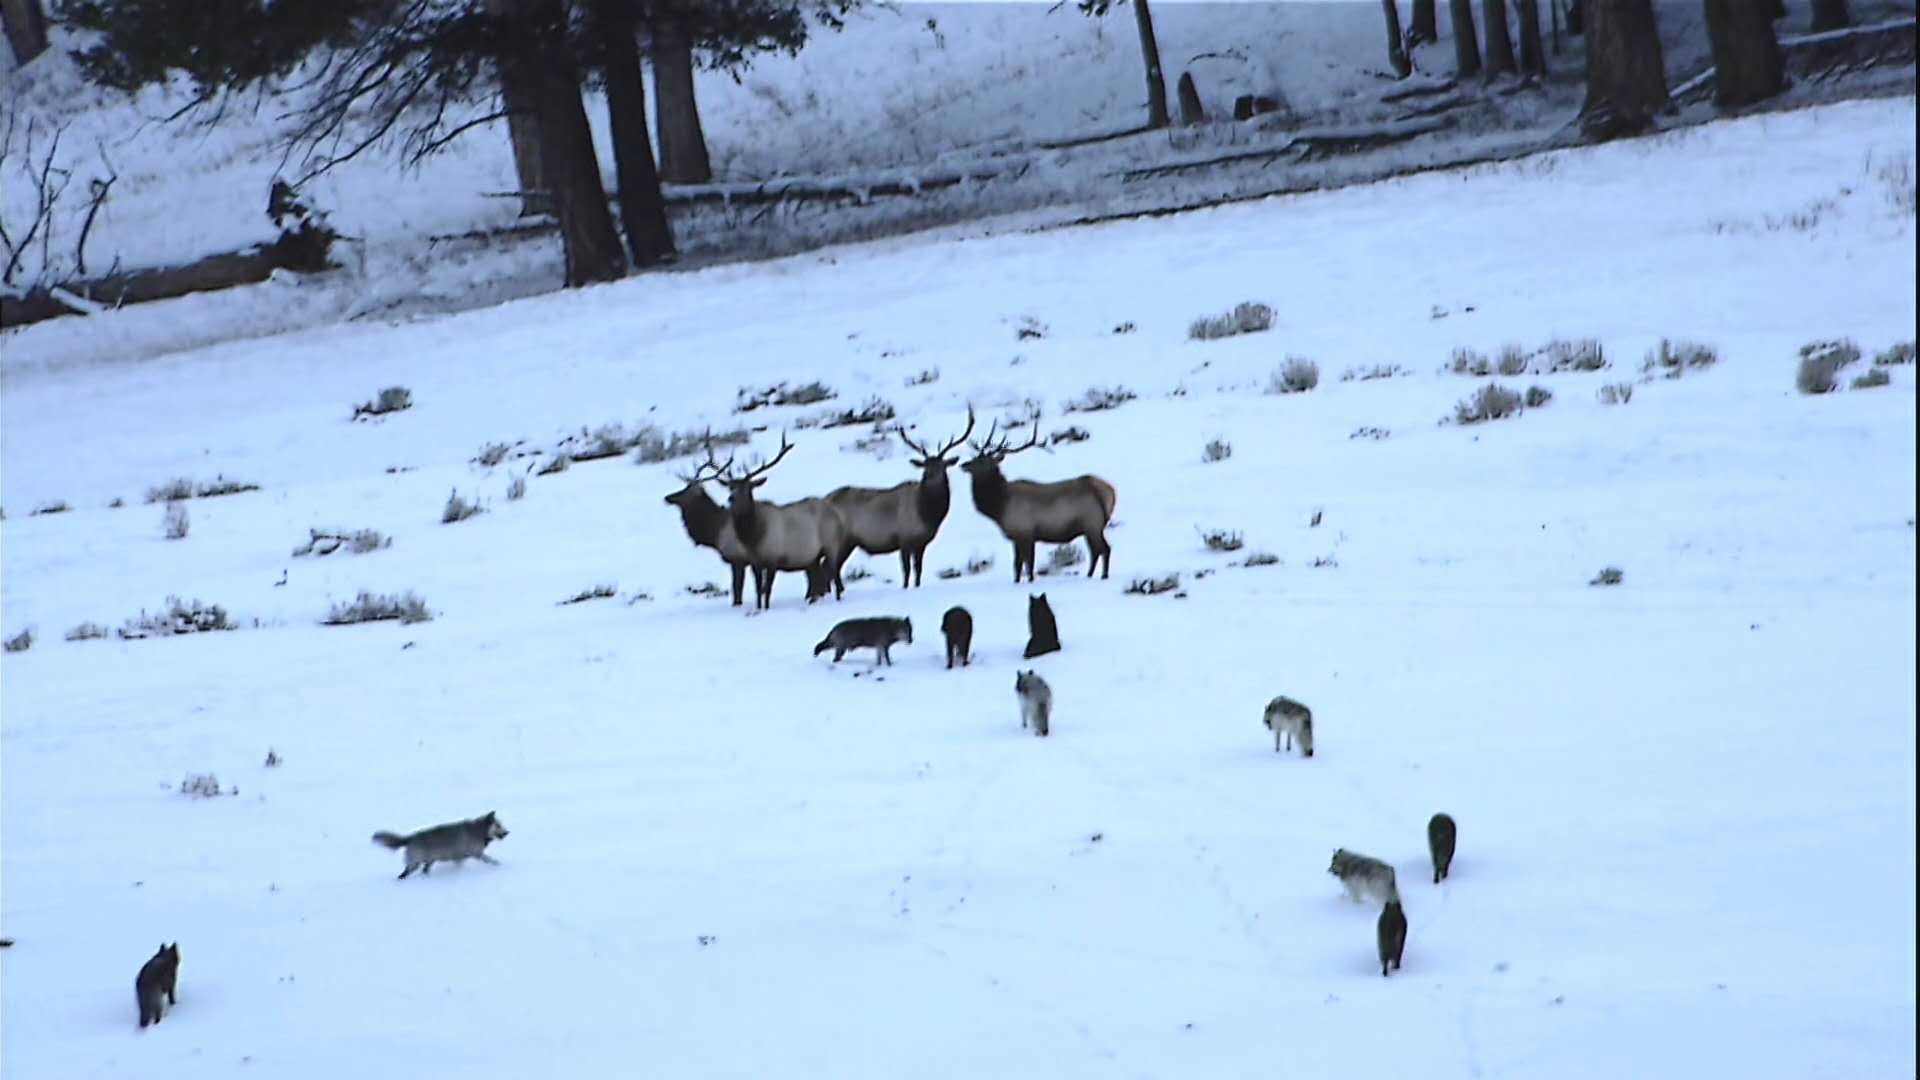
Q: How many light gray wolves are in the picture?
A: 3